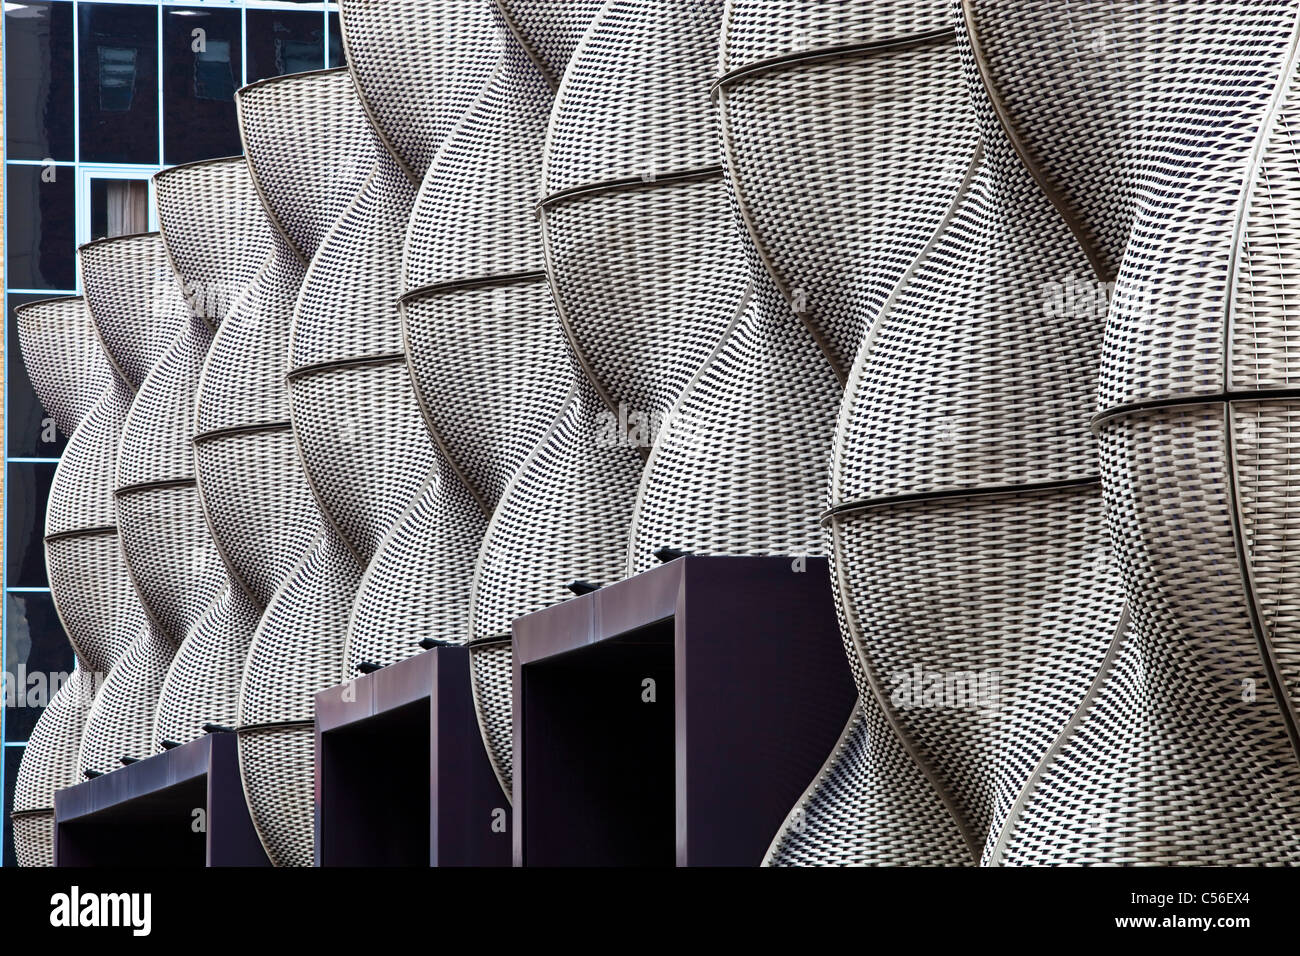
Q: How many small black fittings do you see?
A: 8